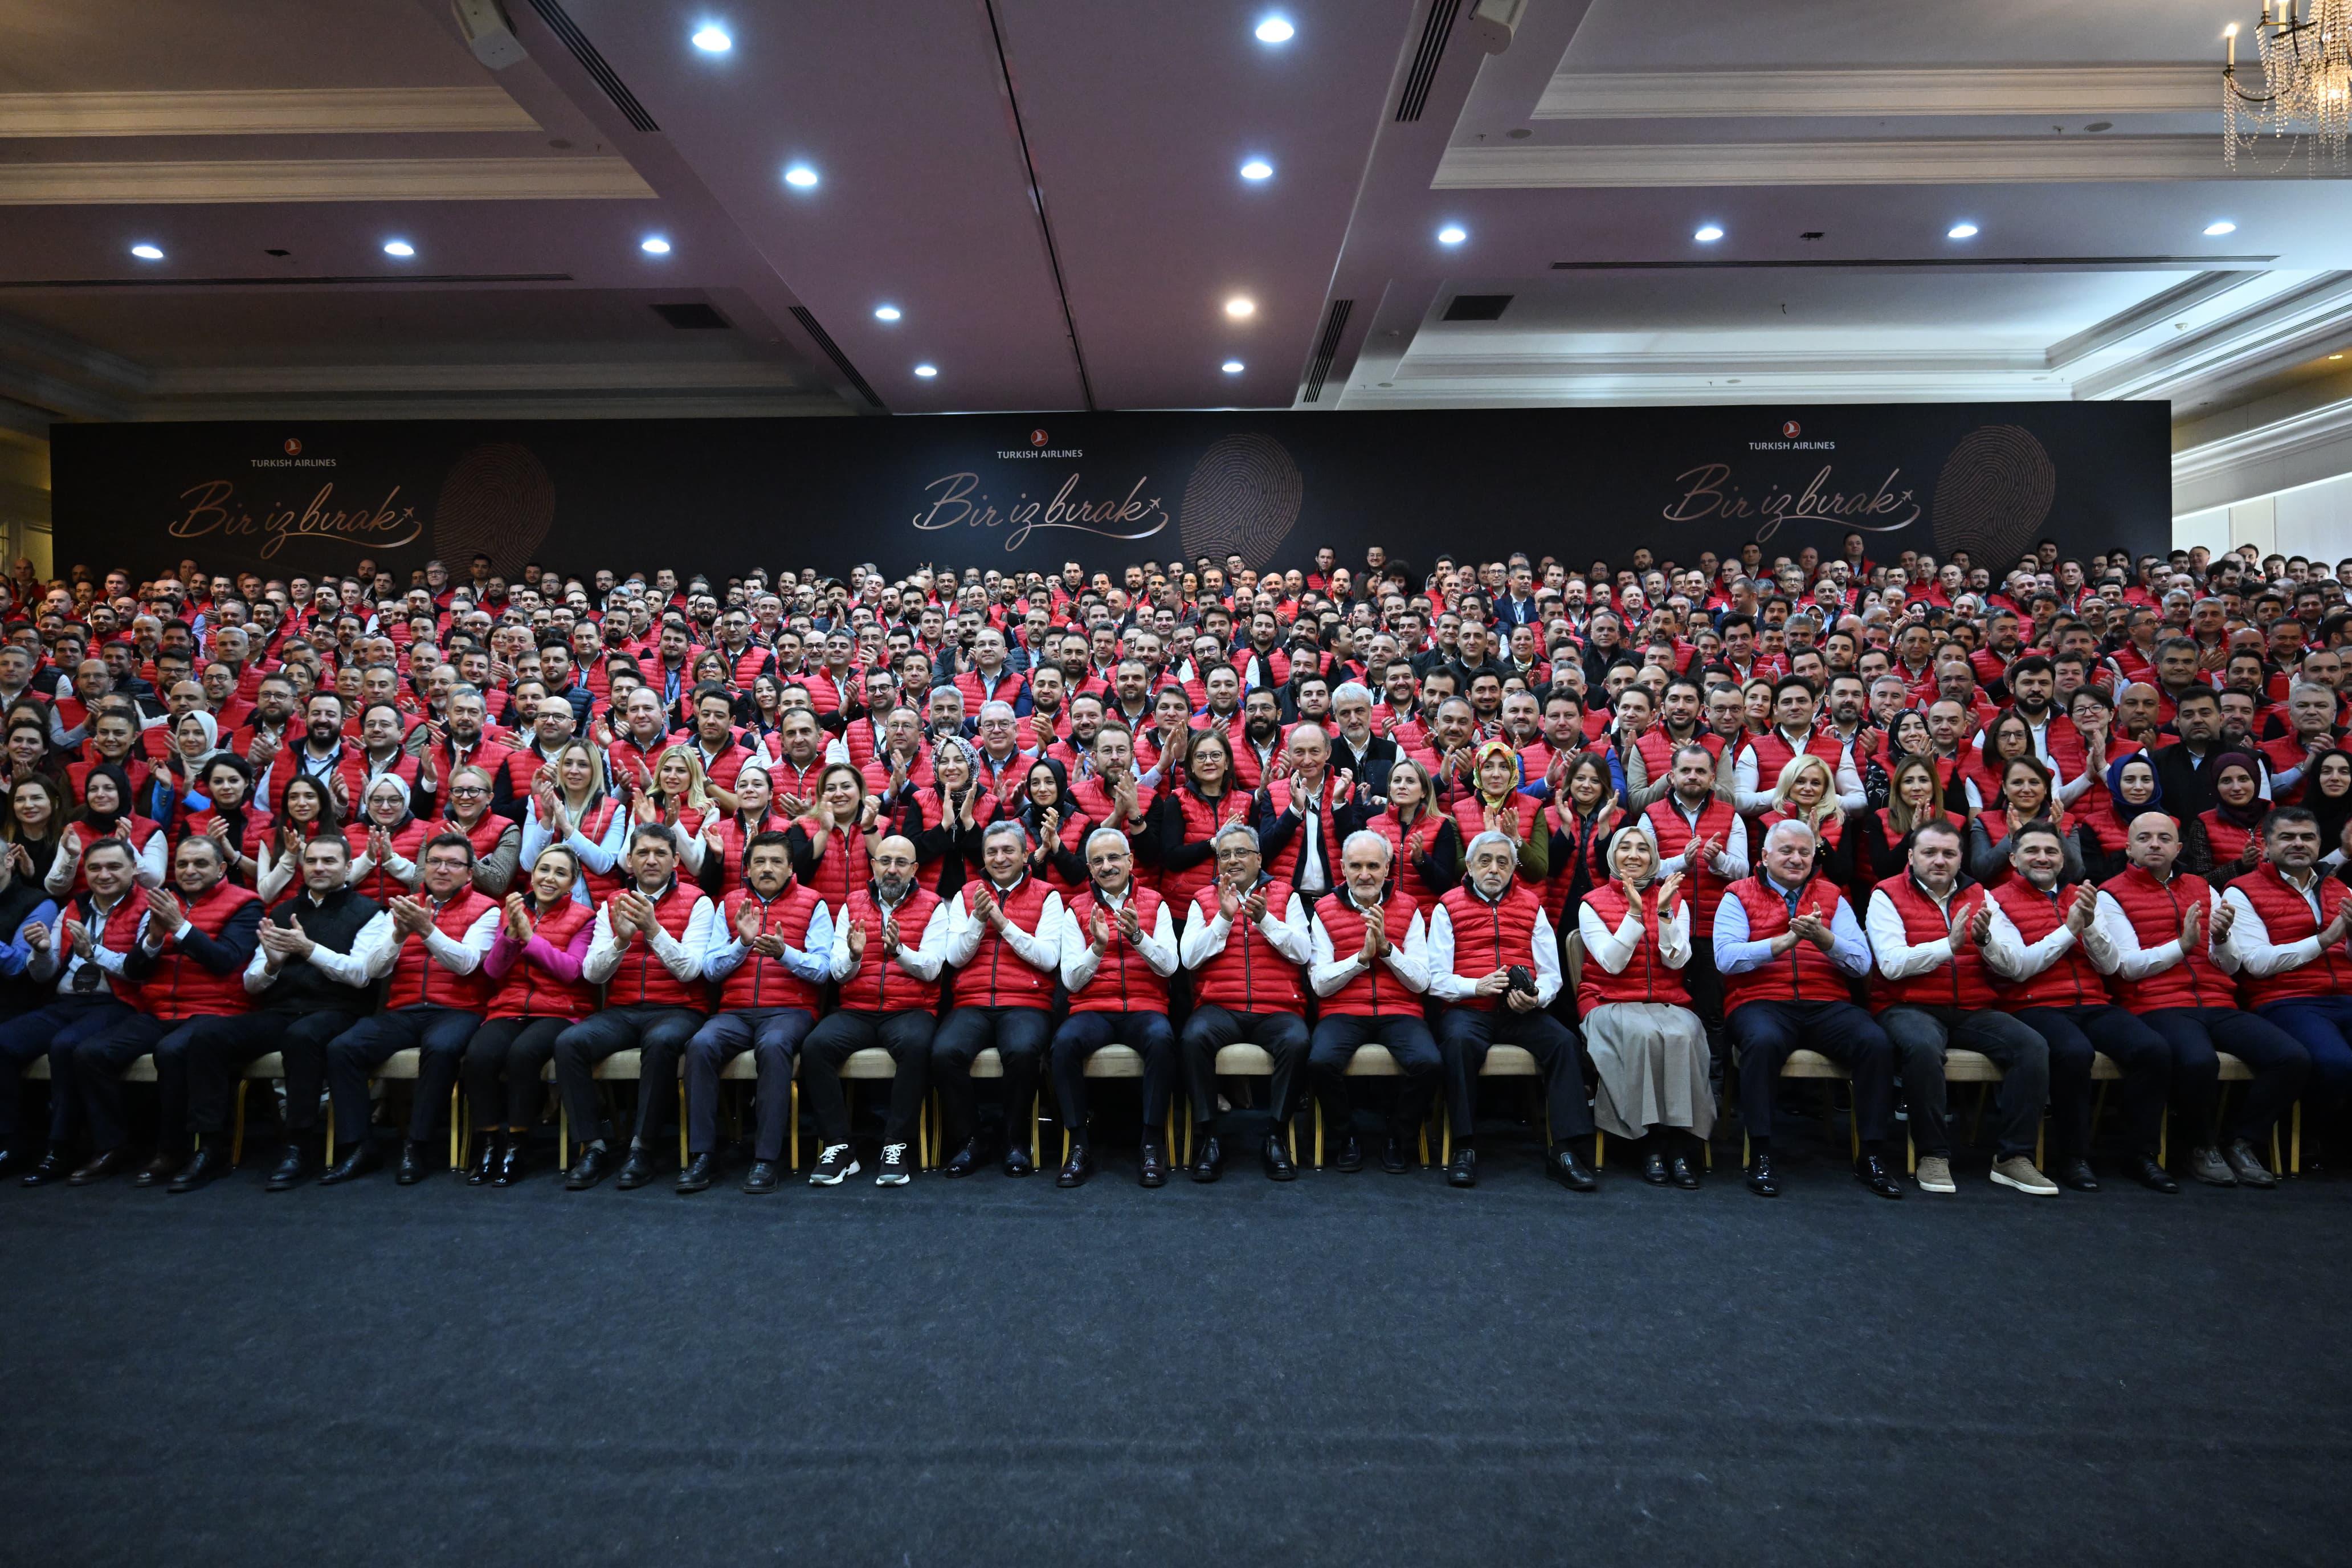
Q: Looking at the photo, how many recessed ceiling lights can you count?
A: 15